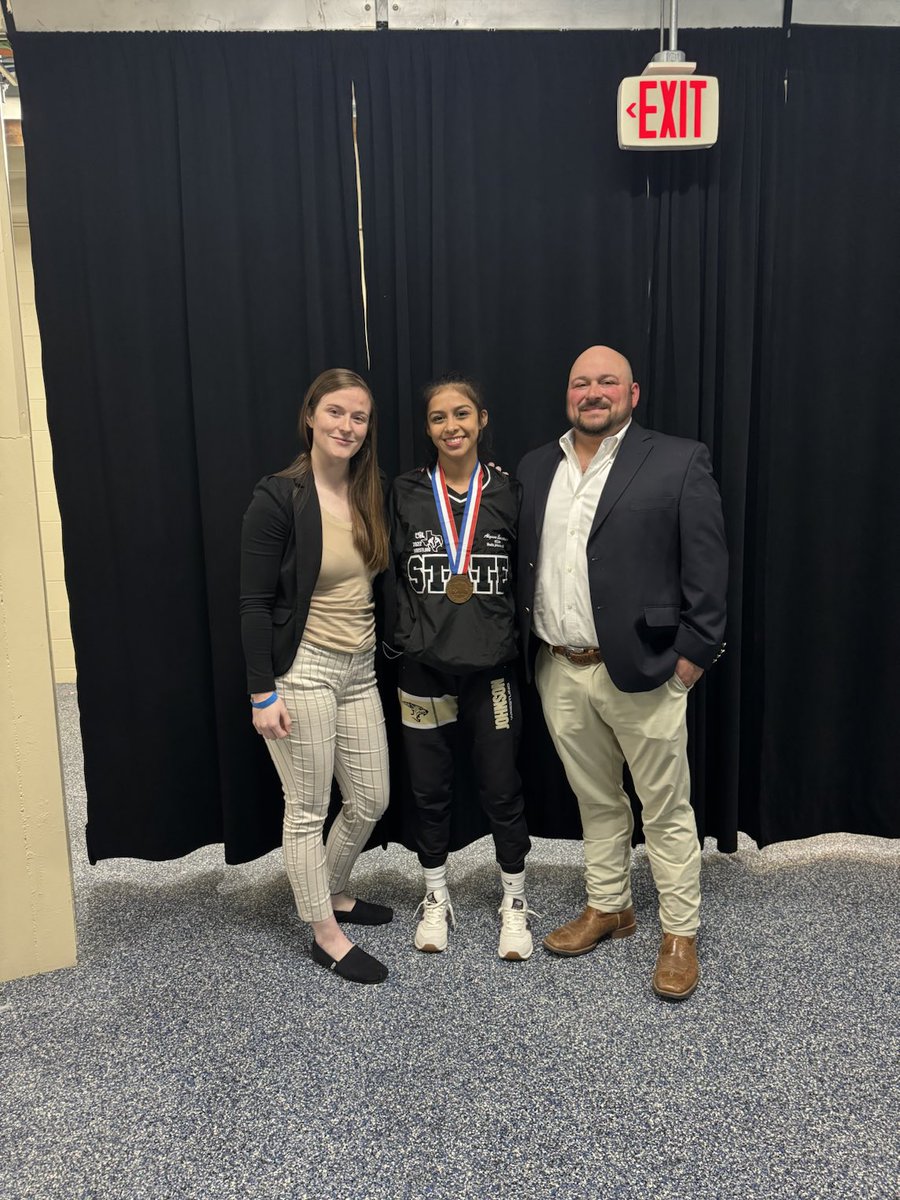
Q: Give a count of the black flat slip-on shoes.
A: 2